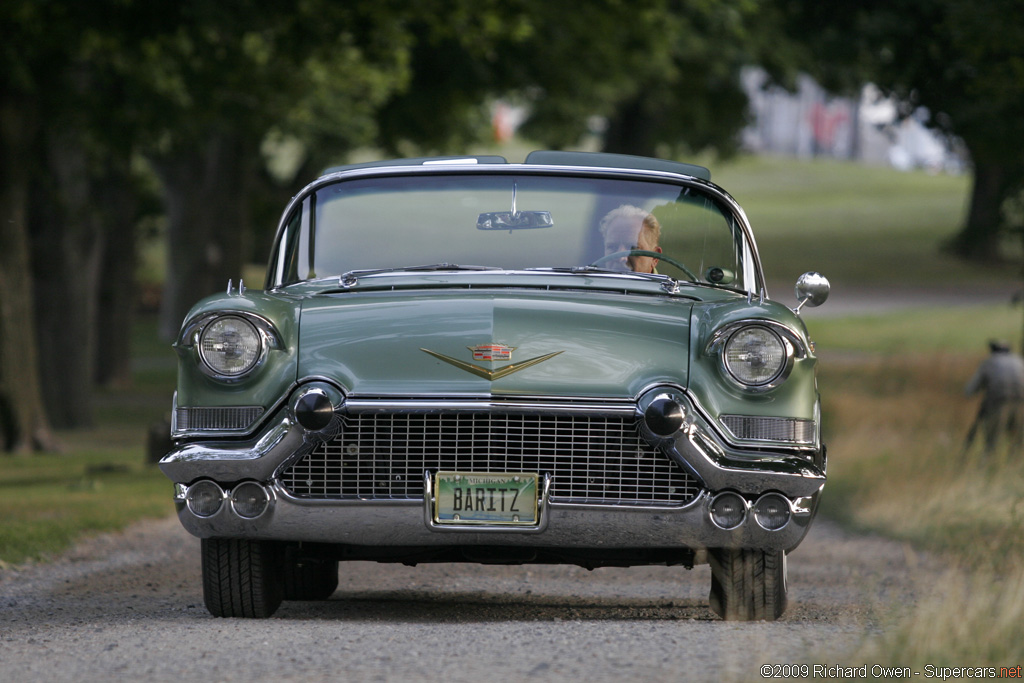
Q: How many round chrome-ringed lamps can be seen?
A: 6